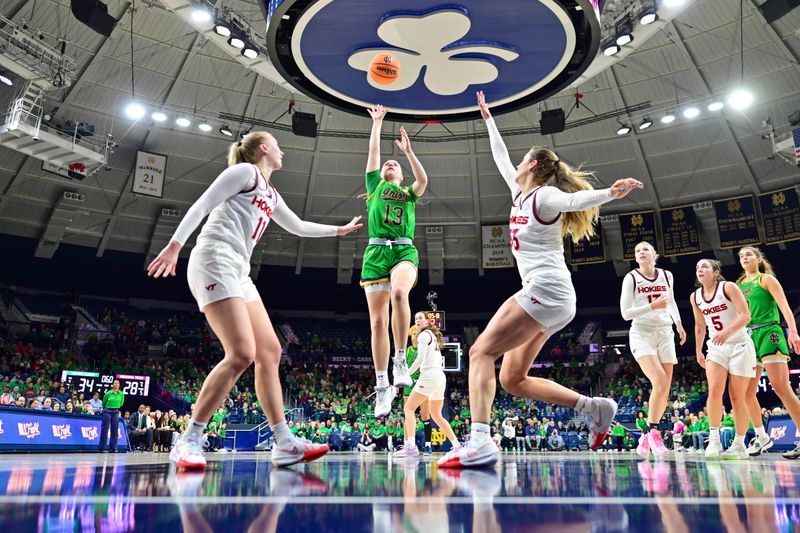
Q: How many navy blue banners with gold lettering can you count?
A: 5